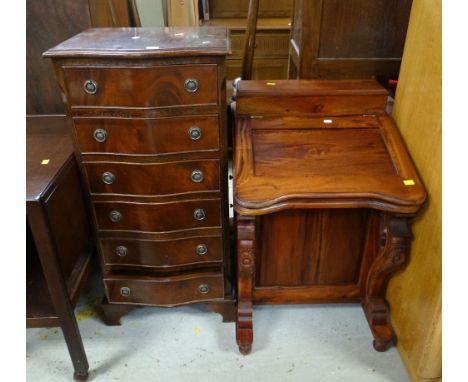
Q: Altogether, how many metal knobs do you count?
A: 12